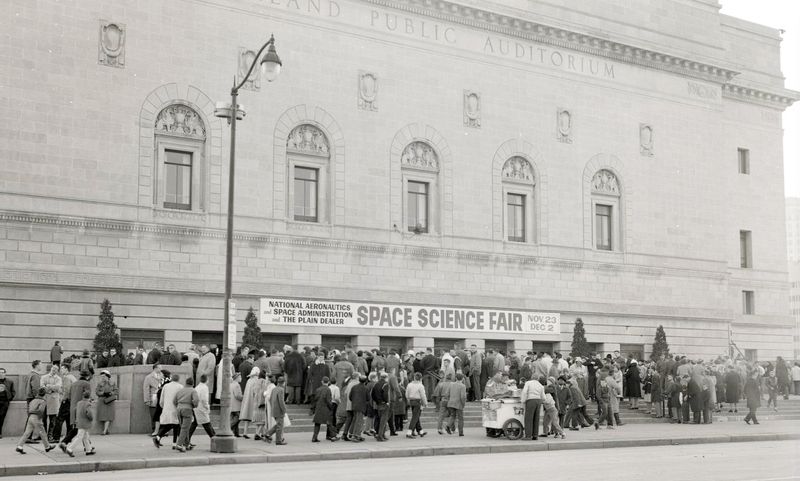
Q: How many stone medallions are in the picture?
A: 6